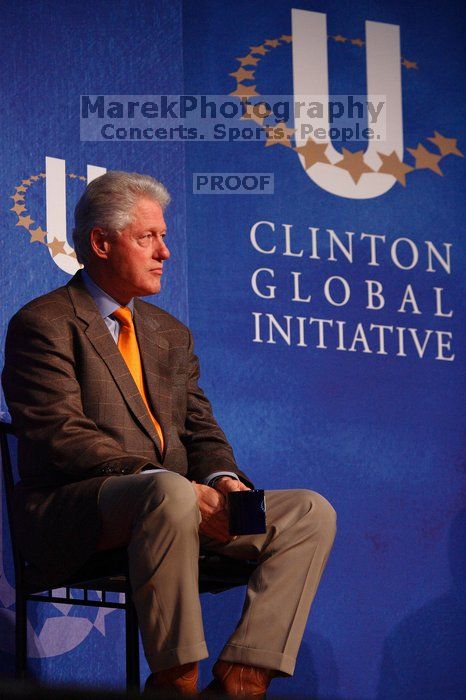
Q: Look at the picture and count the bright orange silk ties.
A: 1